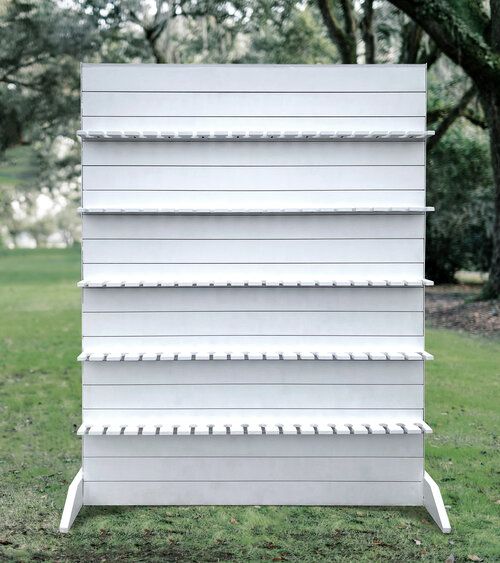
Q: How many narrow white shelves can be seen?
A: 5